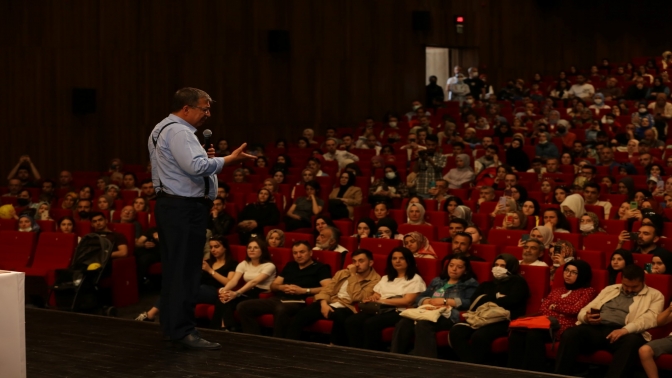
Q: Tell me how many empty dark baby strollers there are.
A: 1